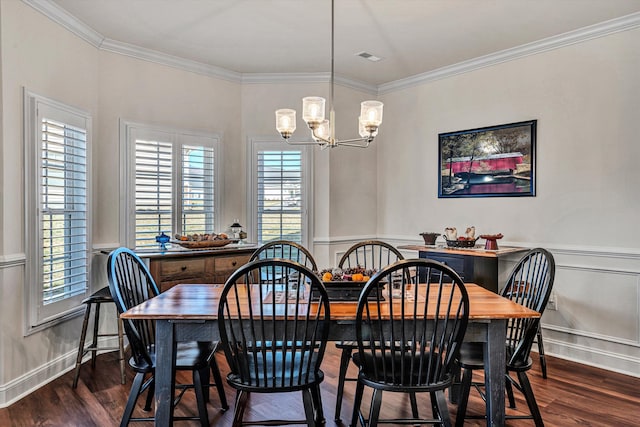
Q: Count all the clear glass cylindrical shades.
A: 5